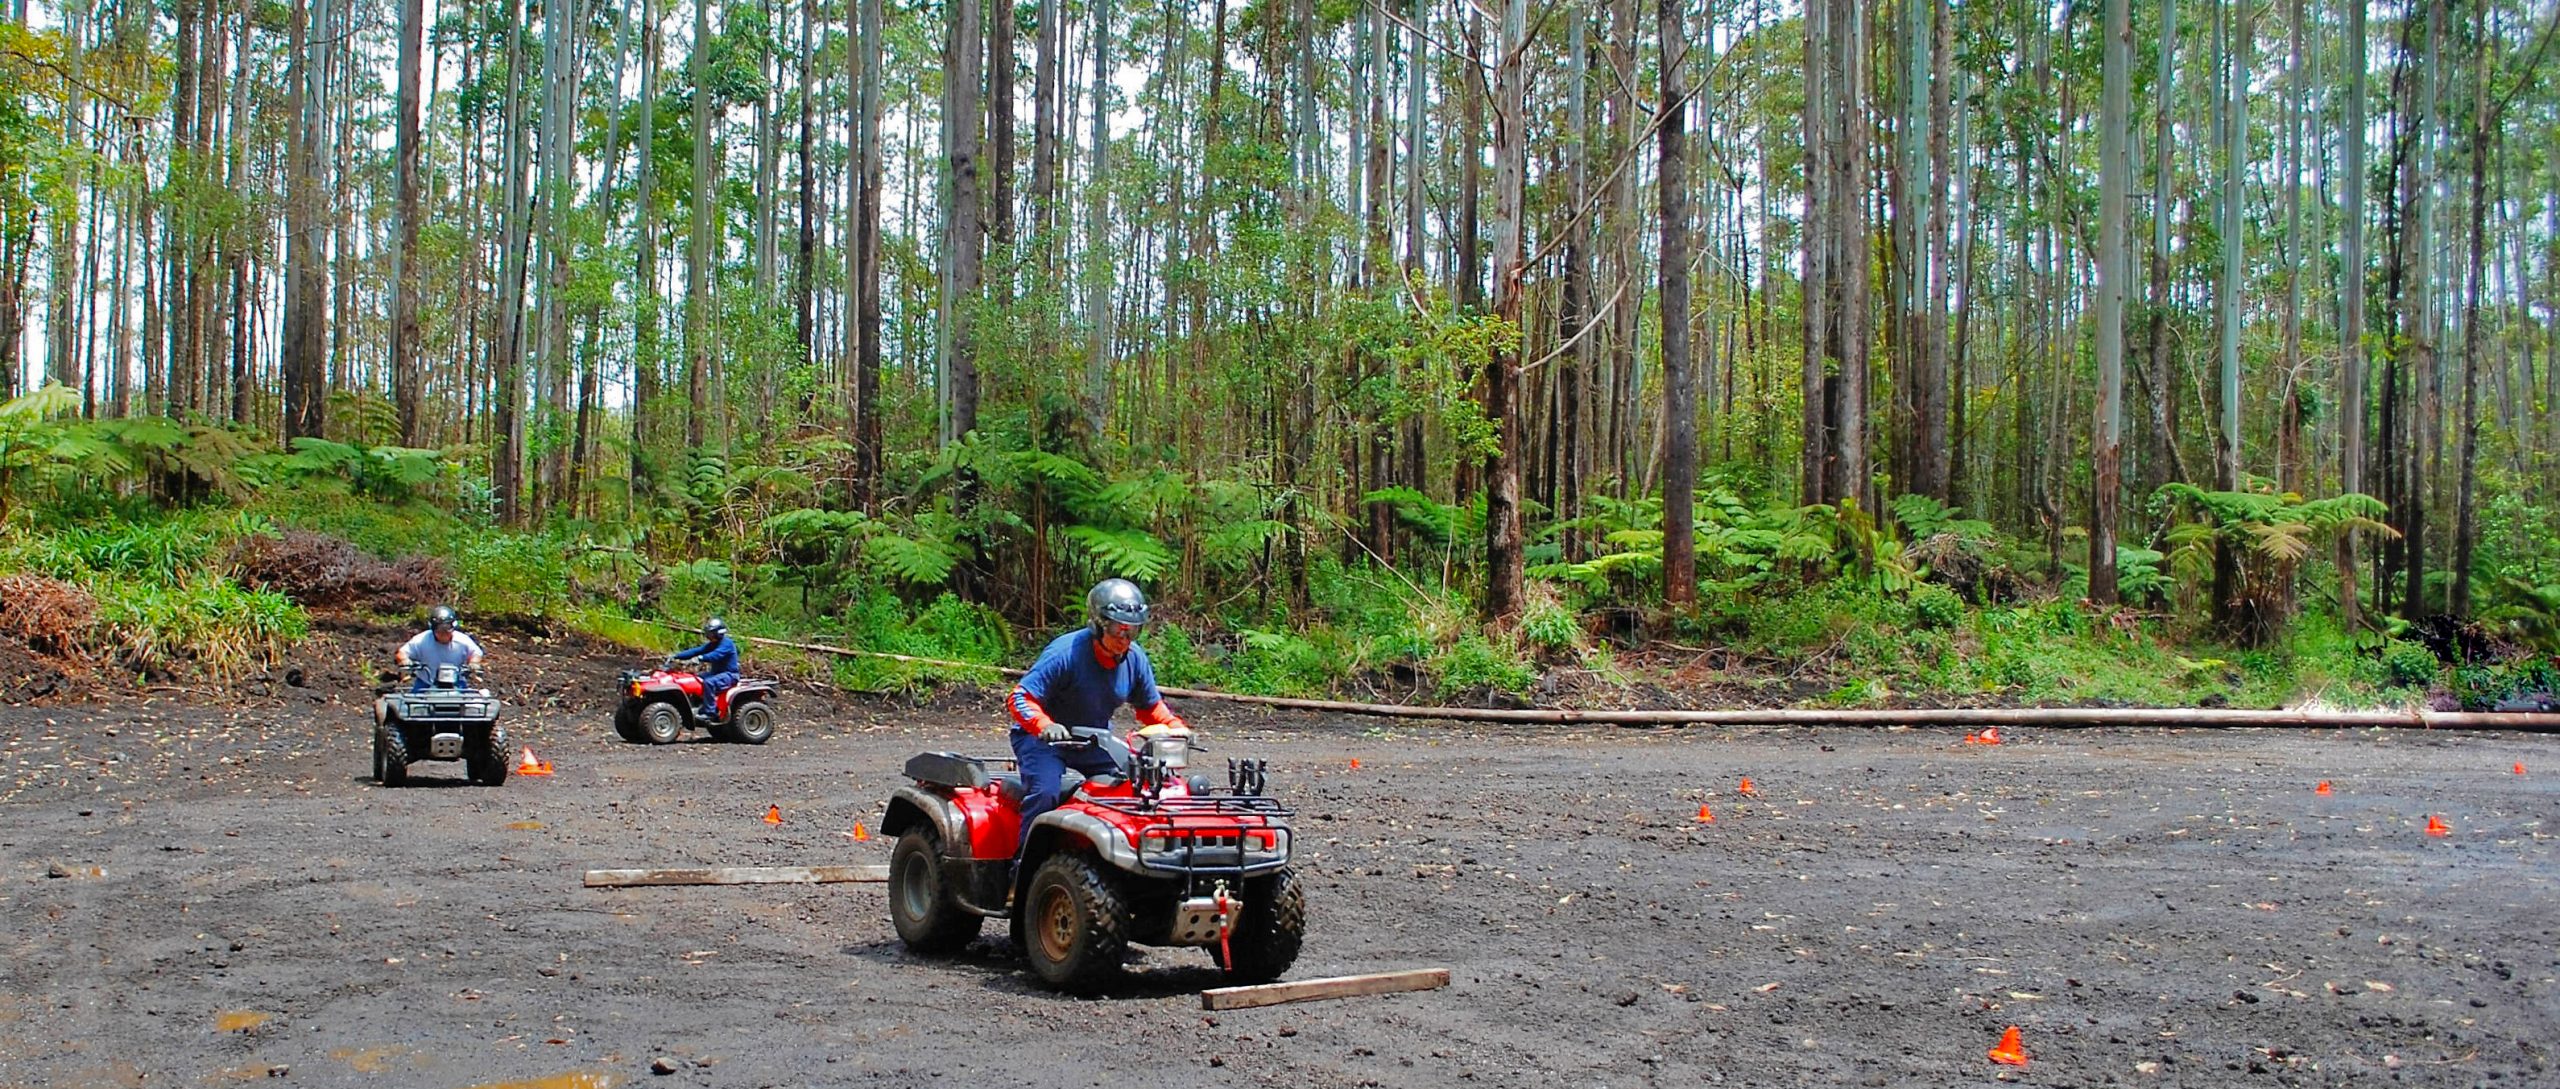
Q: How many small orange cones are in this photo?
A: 11